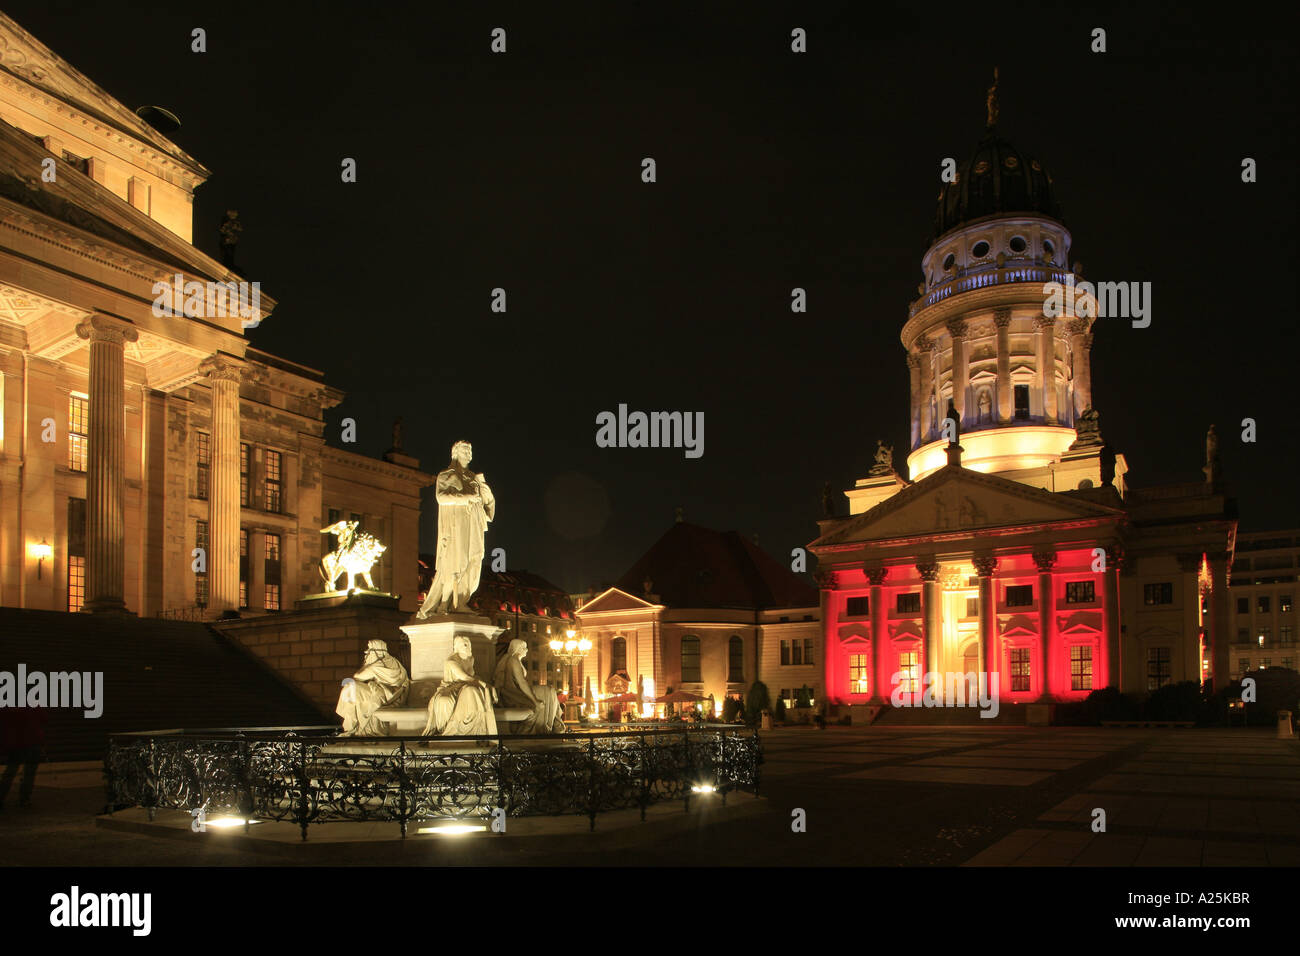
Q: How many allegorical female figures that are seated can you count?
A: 3